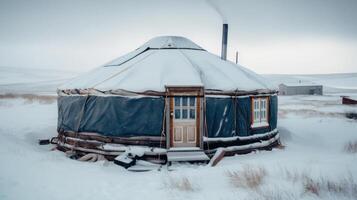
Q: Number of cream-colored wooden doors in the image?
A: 1